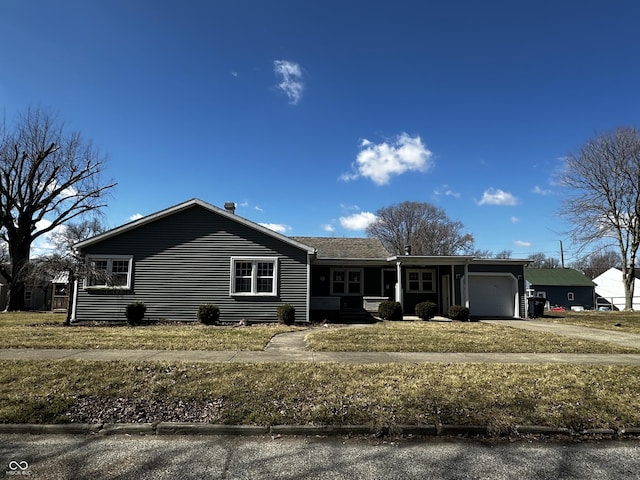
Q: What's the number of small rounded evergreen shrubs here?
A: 6